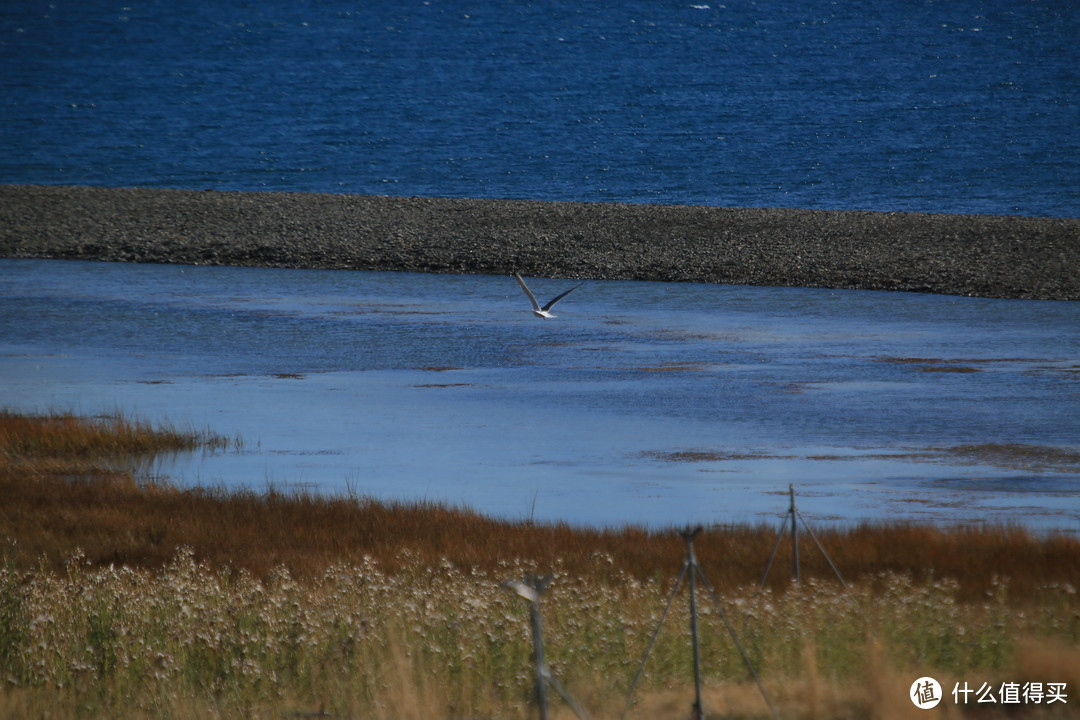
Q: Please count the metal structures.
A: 3